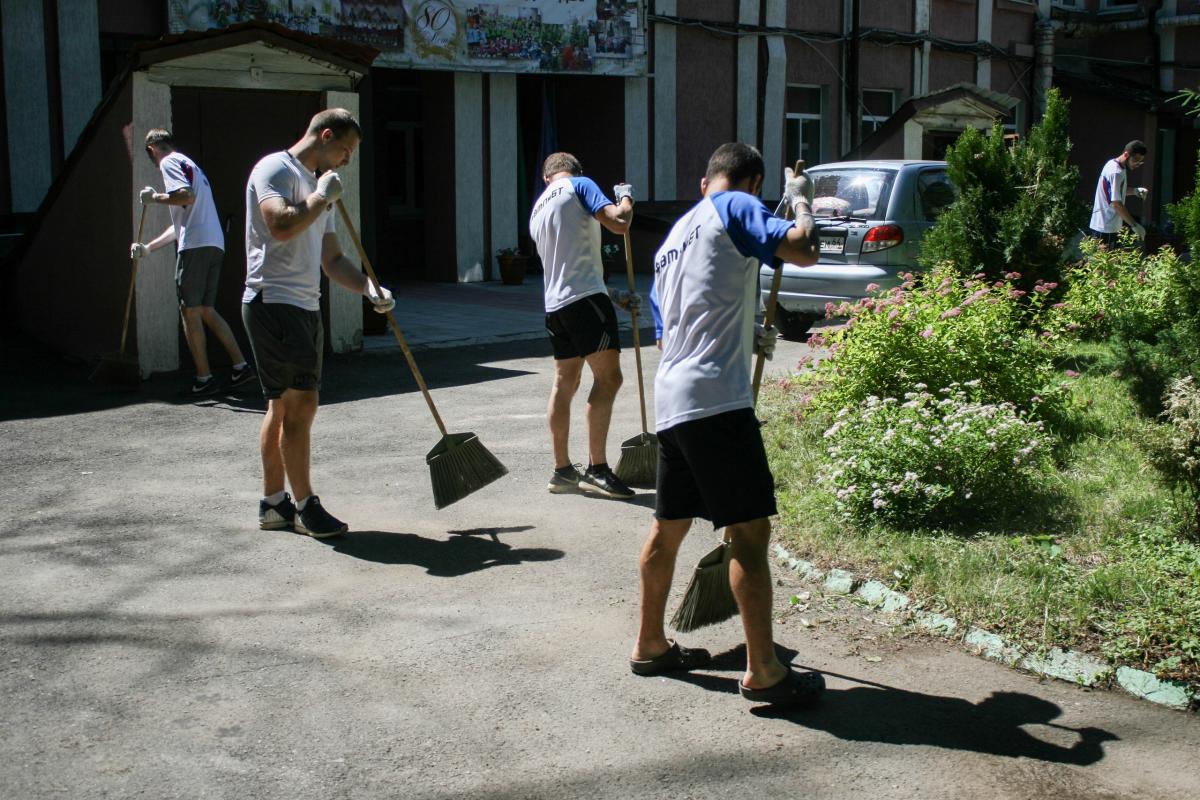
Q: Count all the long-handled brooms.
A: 4